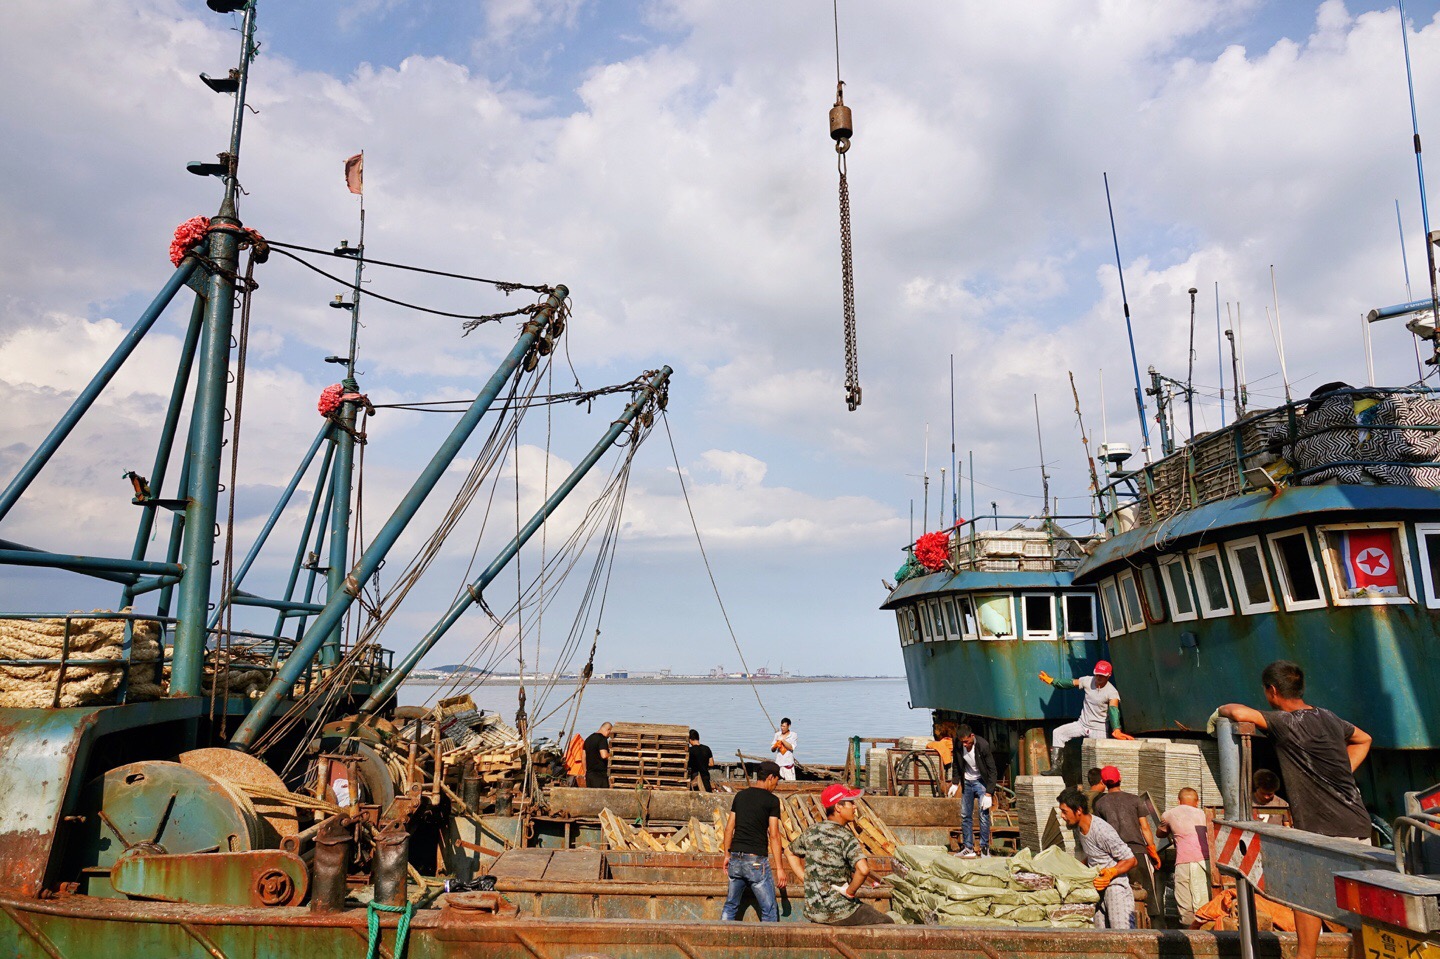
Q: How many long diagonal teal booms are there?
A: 2